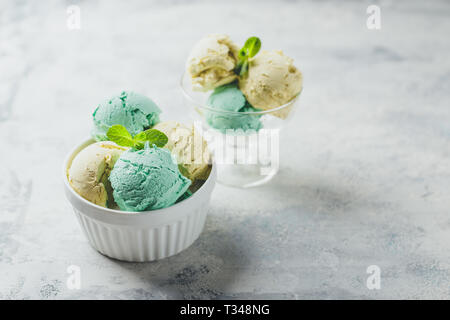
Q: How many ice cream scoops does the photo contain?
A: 7